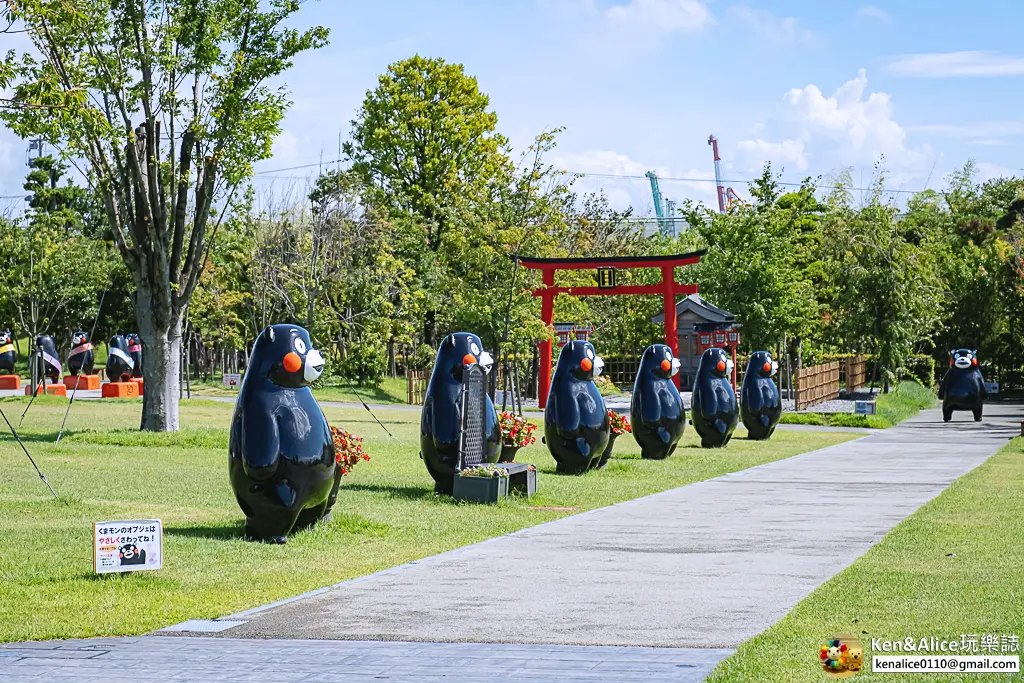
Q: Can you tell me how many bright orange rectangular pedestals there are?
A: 5